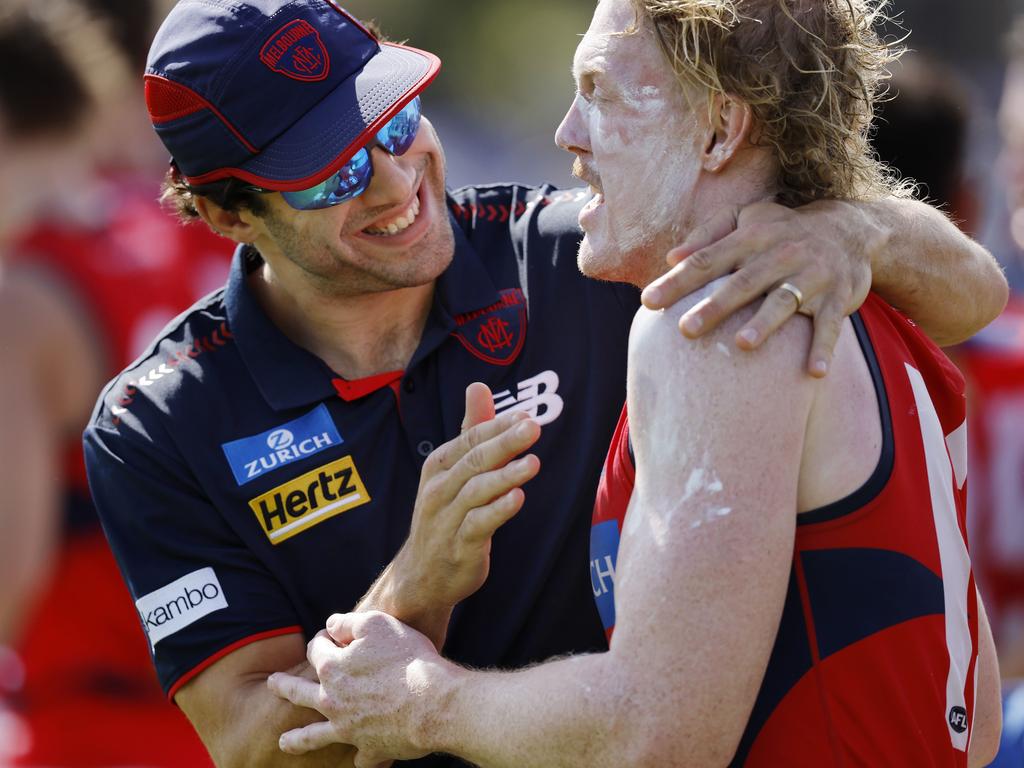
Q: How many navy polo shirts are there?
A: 1